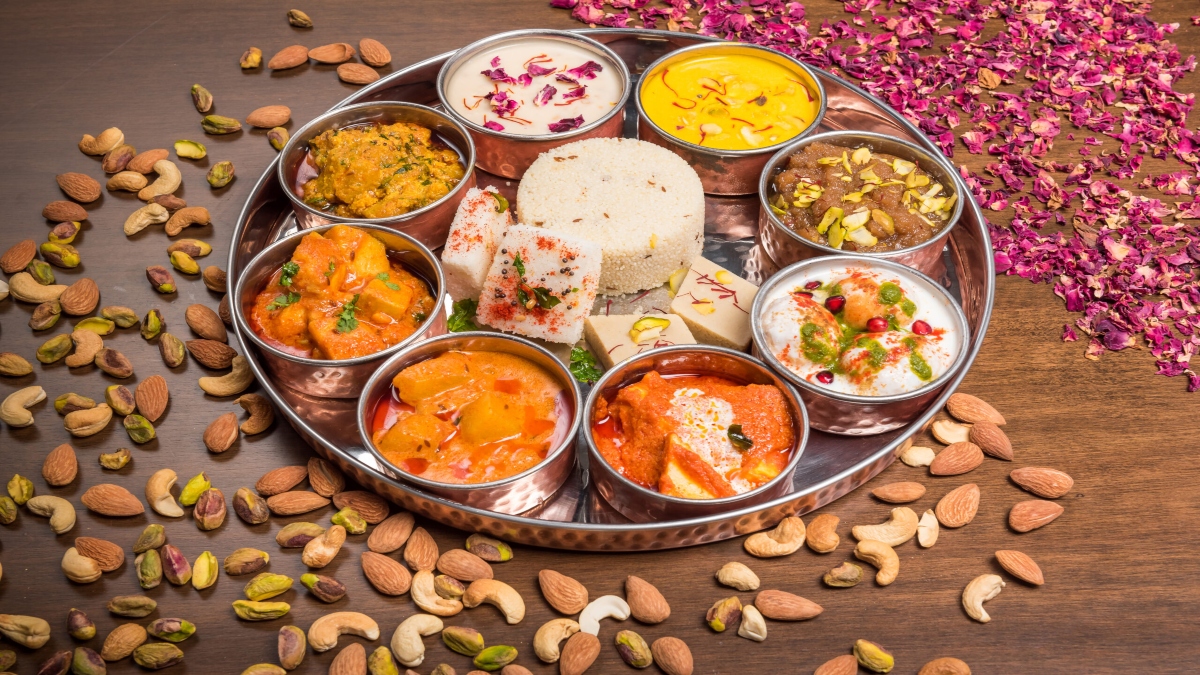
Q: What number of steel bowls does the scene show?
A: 8